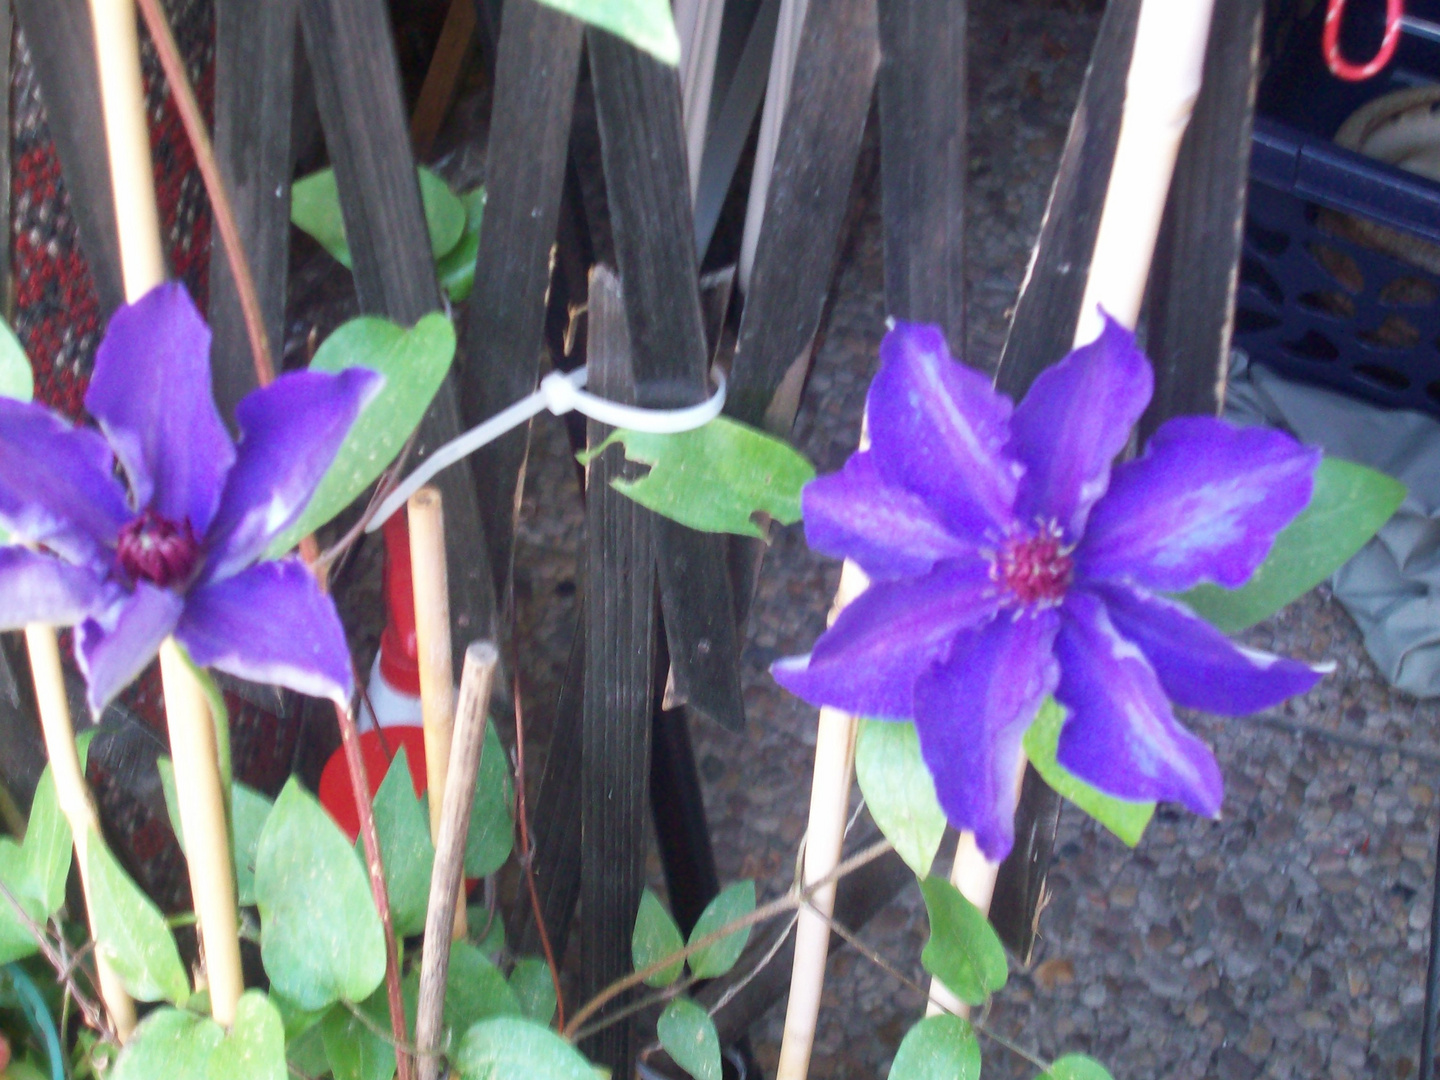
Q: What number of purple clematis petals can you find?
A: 14